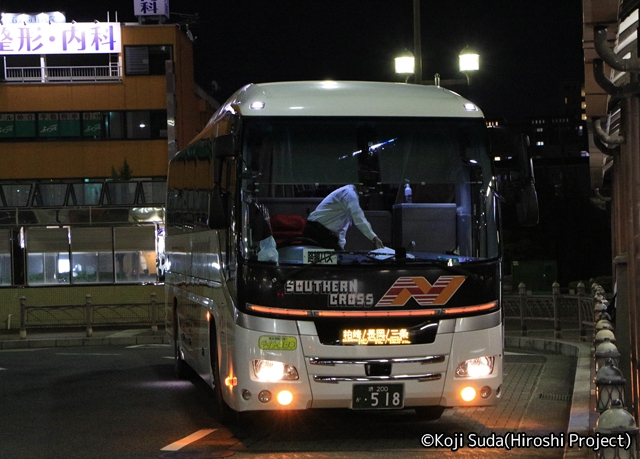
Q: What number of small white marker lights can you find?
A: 2